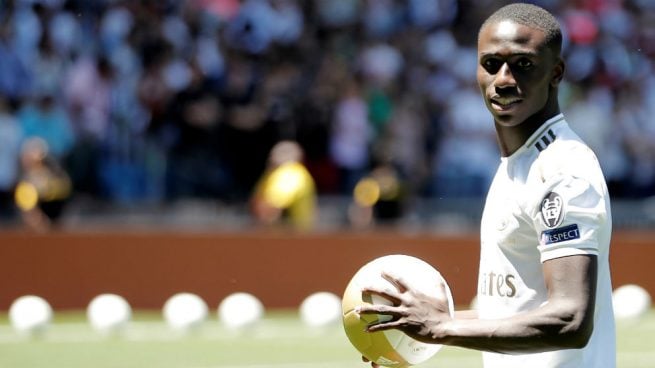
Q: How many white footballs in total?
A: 6